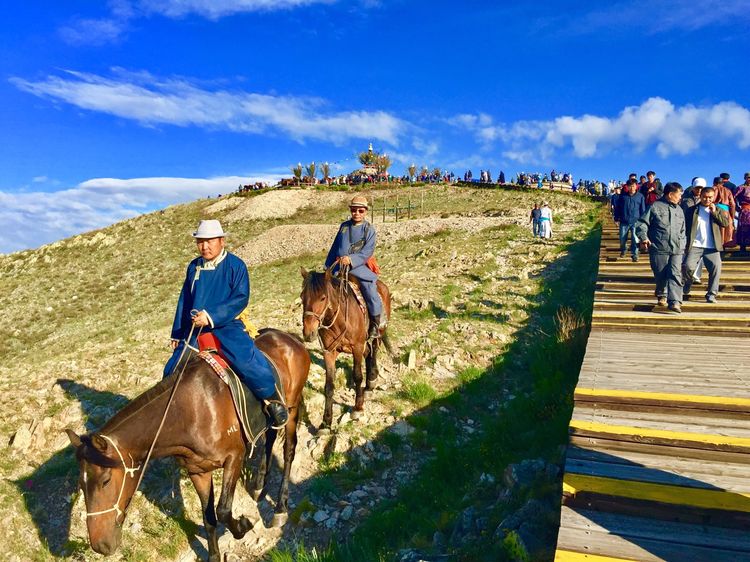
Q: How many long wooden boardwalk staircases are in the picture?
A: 1